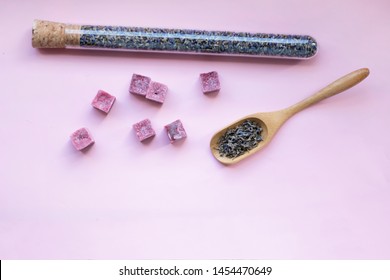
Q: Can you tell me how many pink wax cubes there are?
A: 7